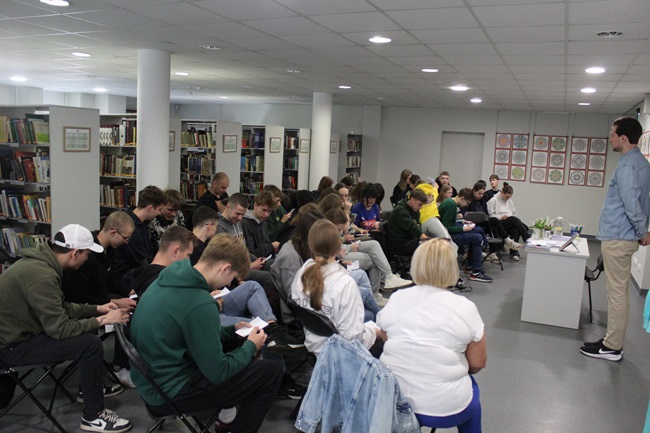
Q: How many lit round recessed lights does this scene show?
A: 14